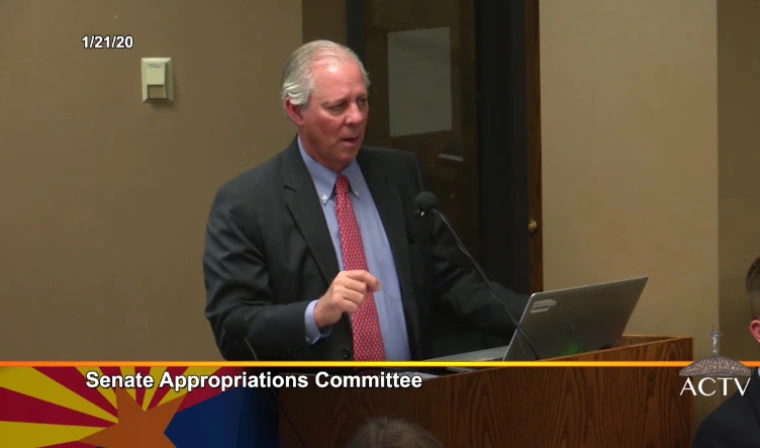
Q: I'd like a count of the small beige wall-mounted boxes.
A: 1